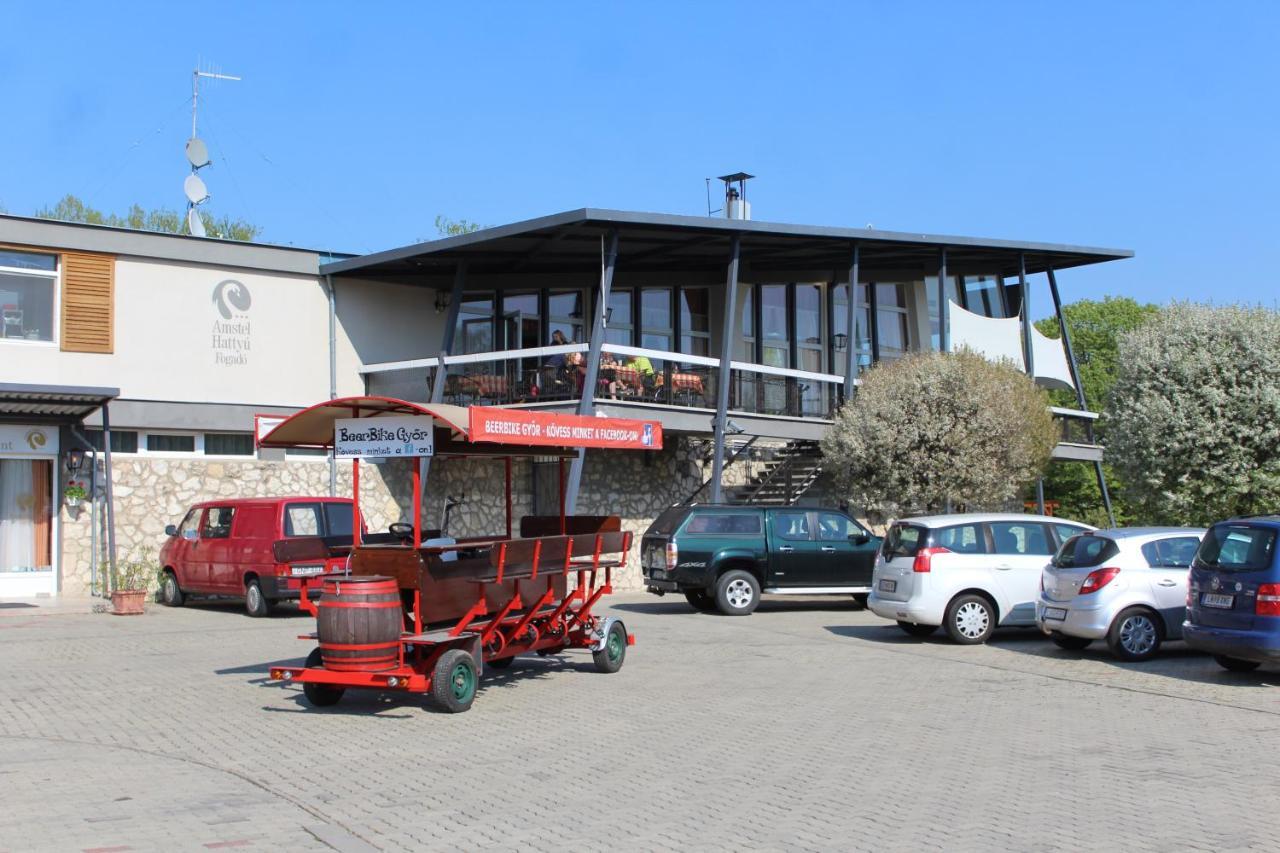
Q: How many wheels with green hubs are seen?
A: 2